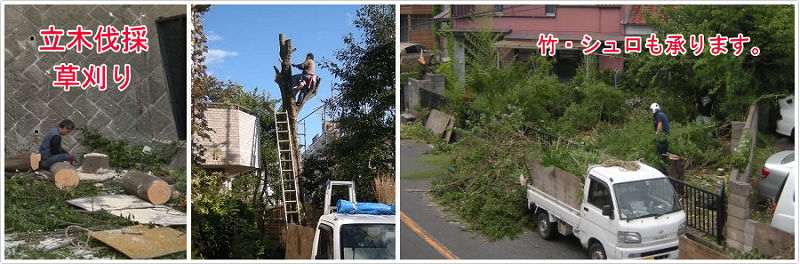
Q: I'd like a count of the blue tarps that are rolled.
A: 1